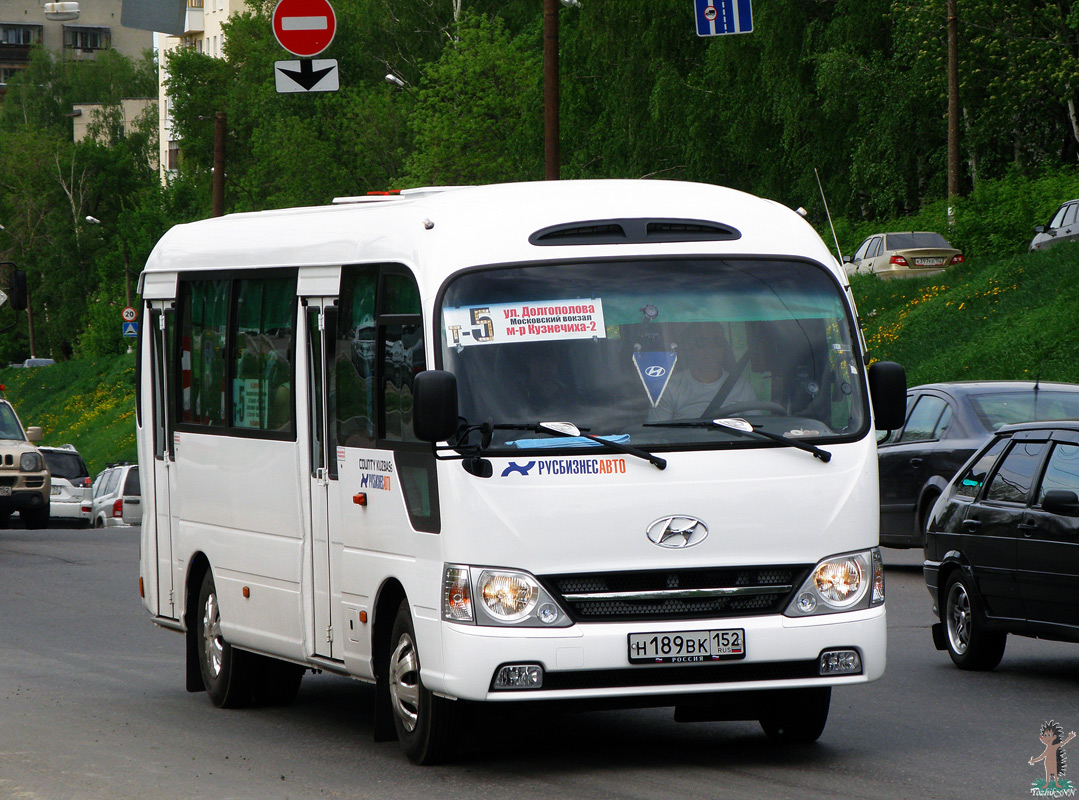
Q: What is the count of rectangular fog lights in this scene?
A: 2